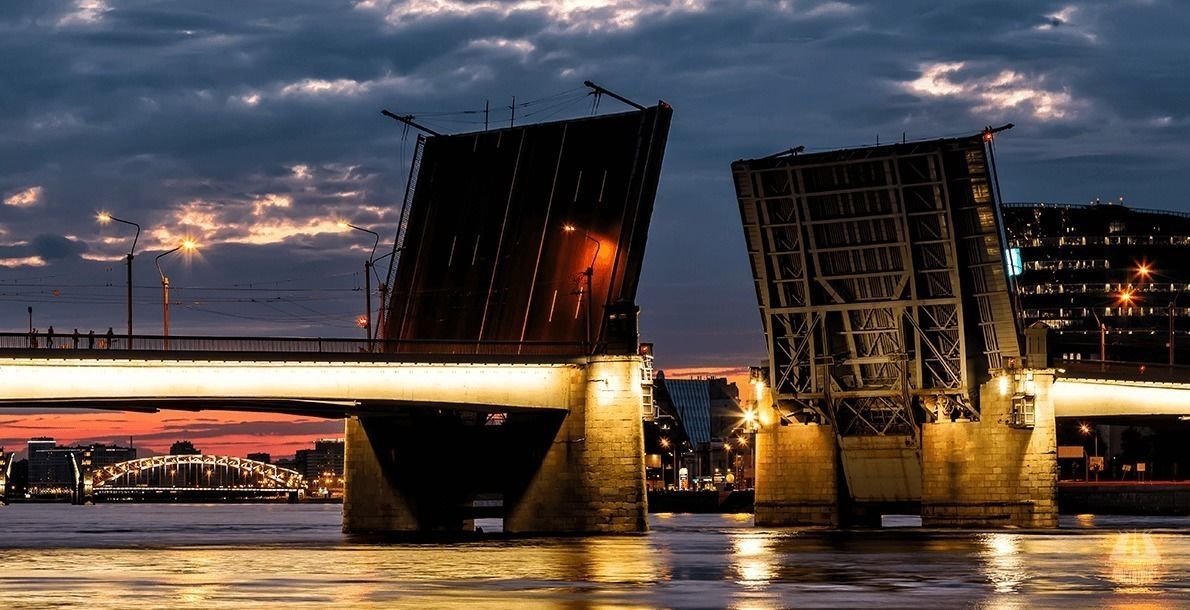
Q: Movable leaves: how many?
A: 2